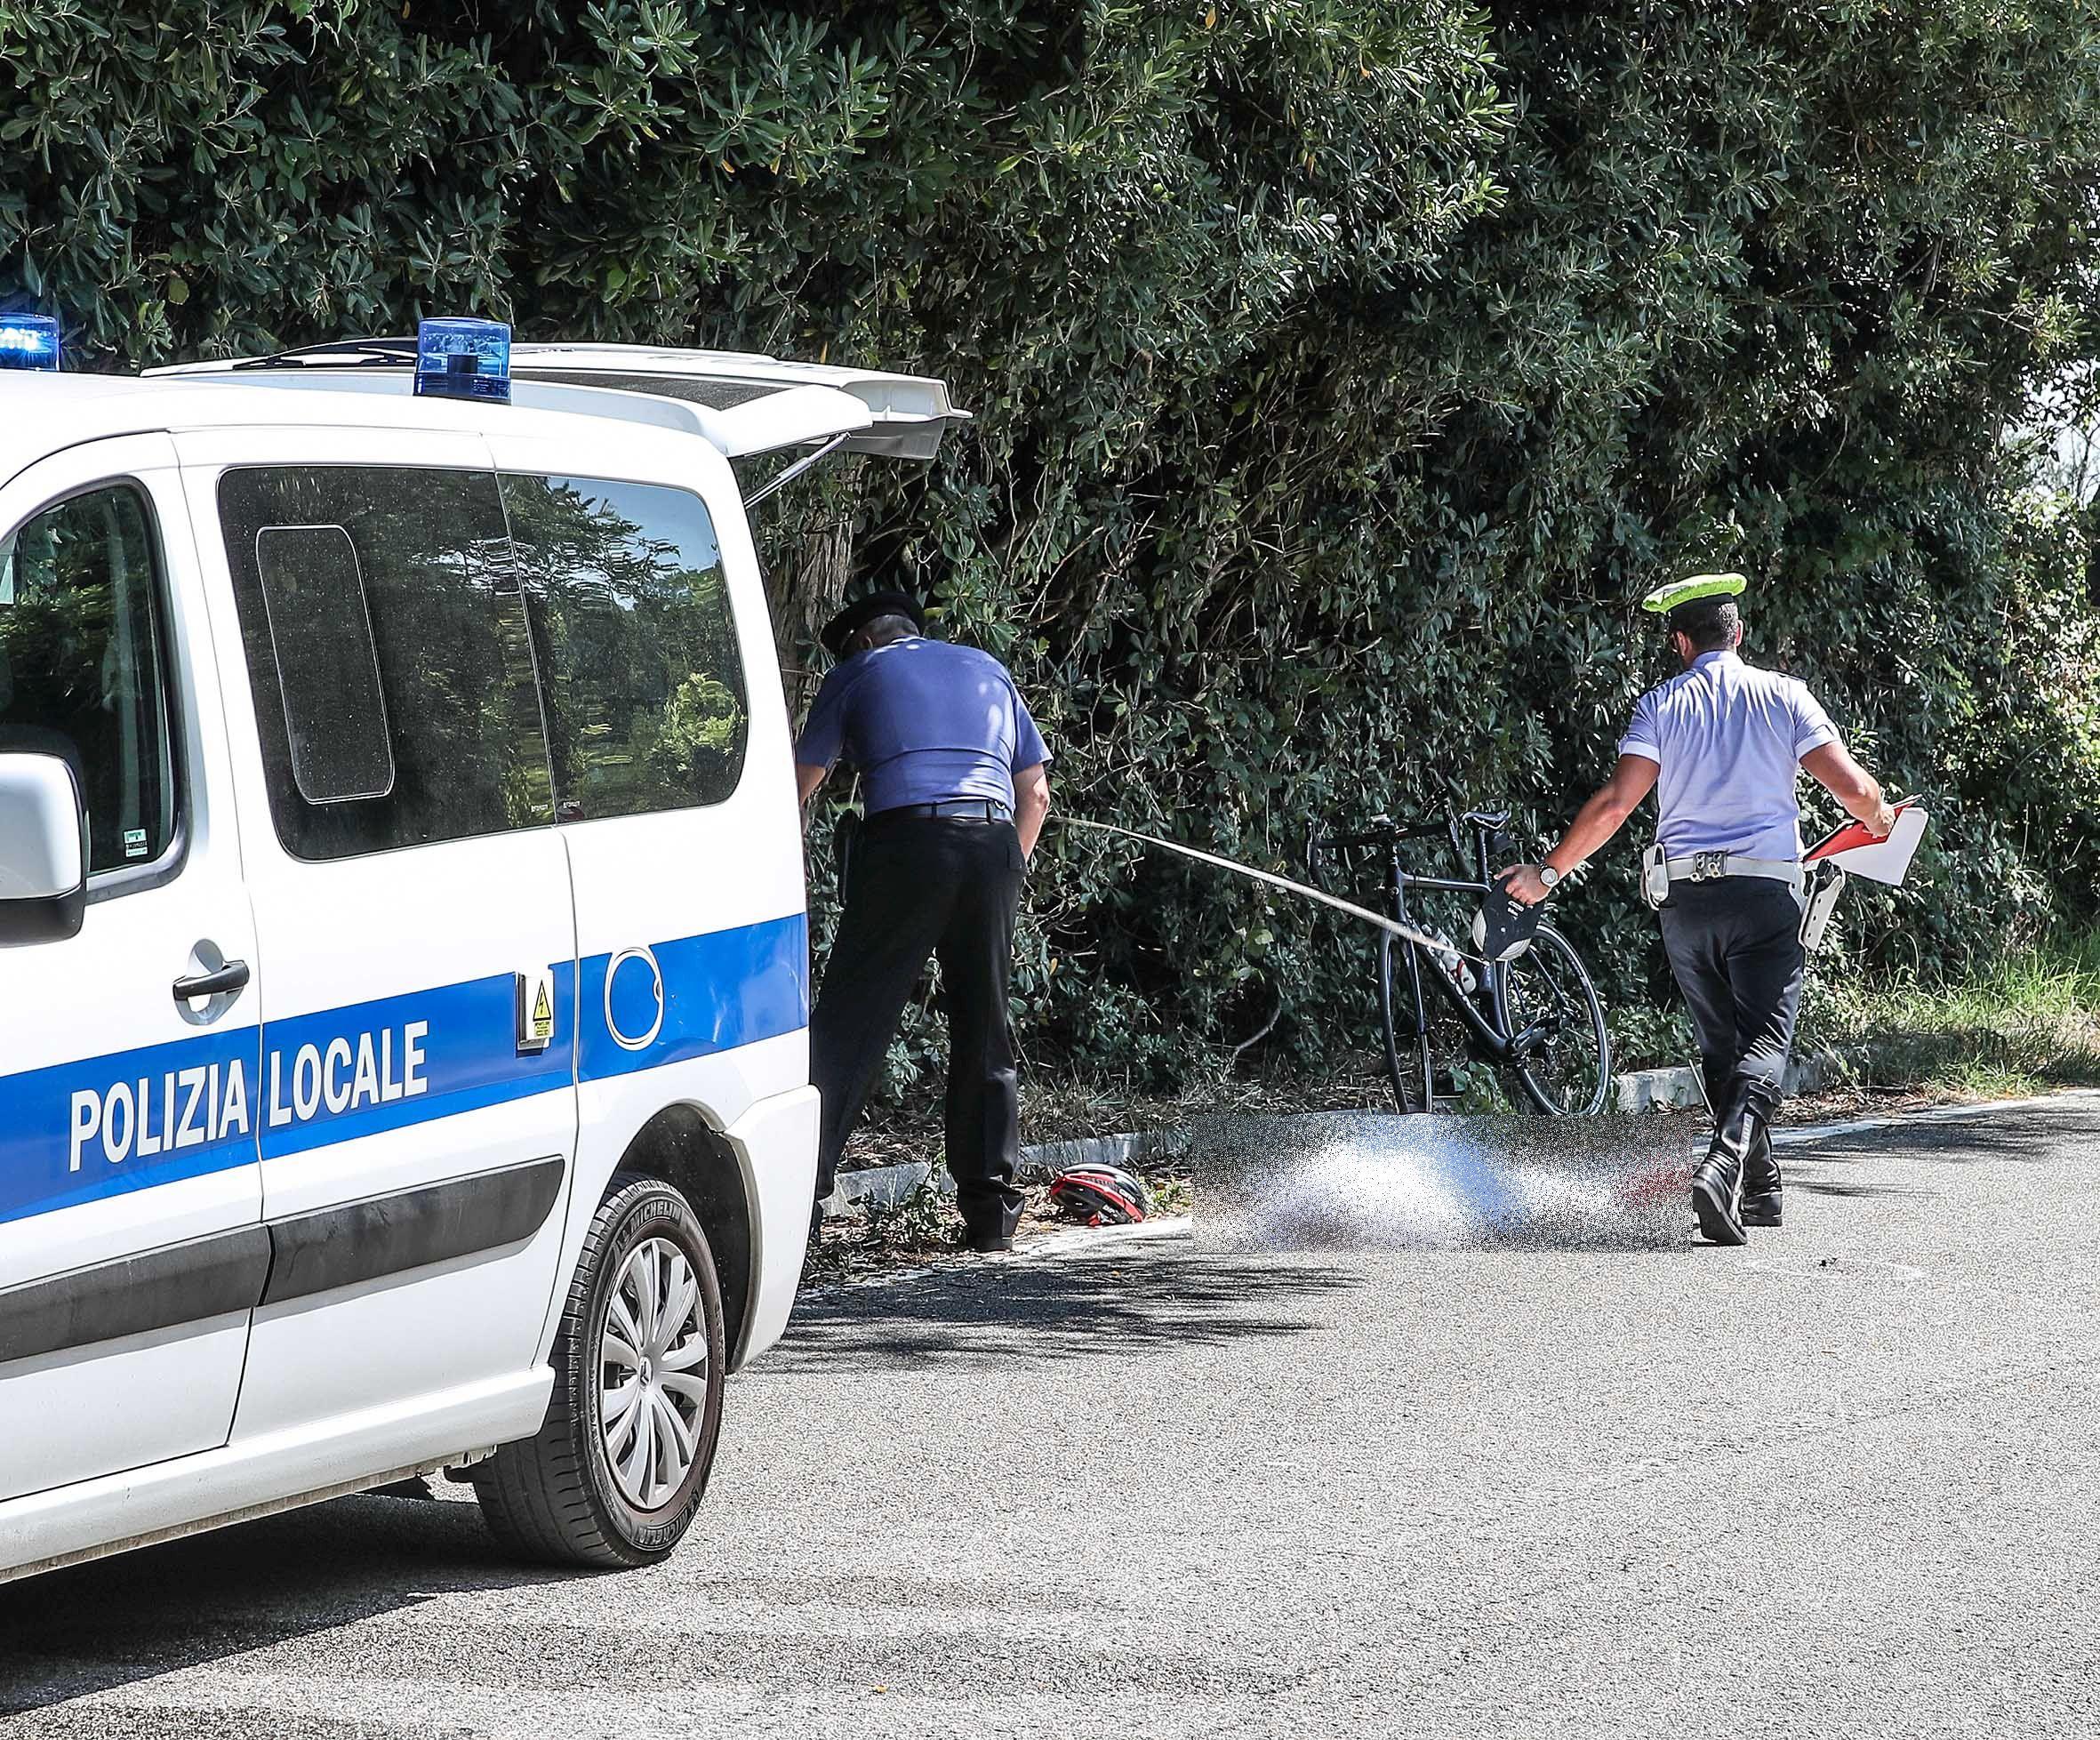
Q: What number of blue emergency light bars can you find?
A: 2